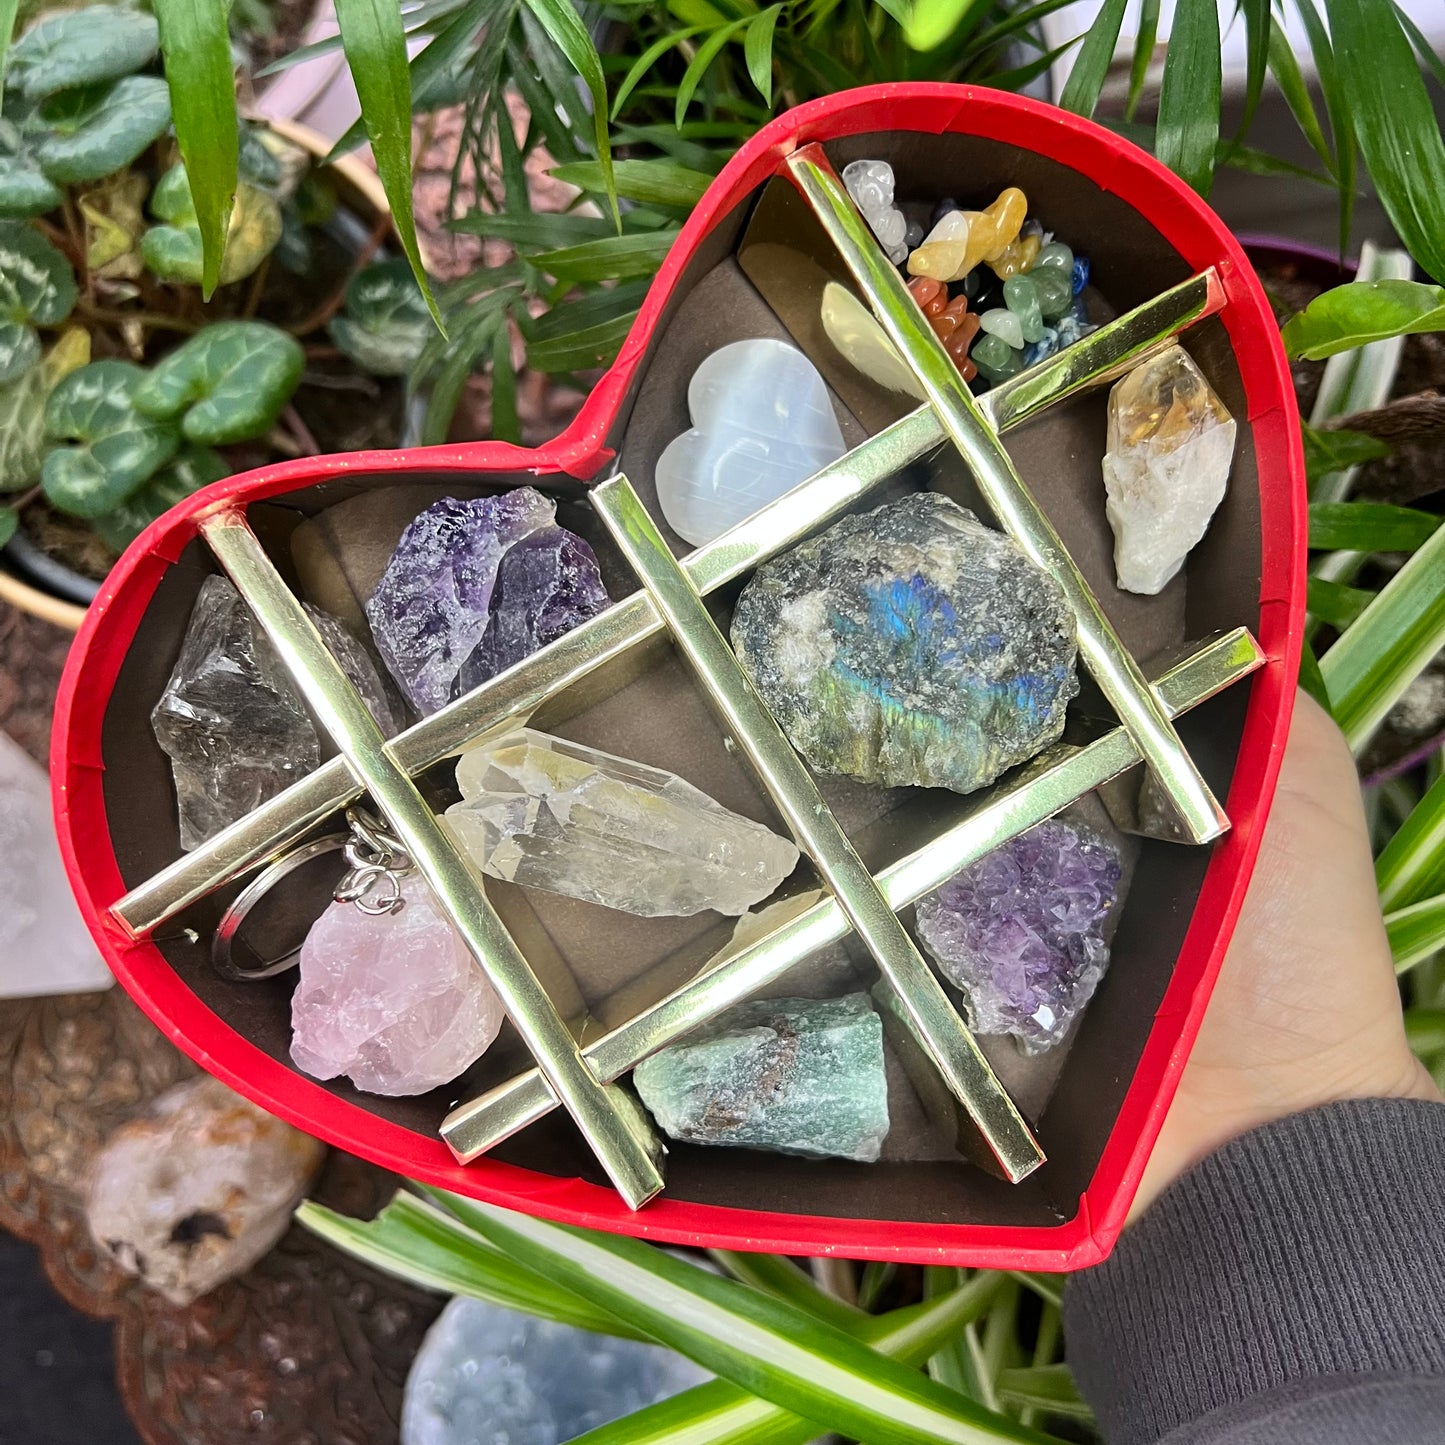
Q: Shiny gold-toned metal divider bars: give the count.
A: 5